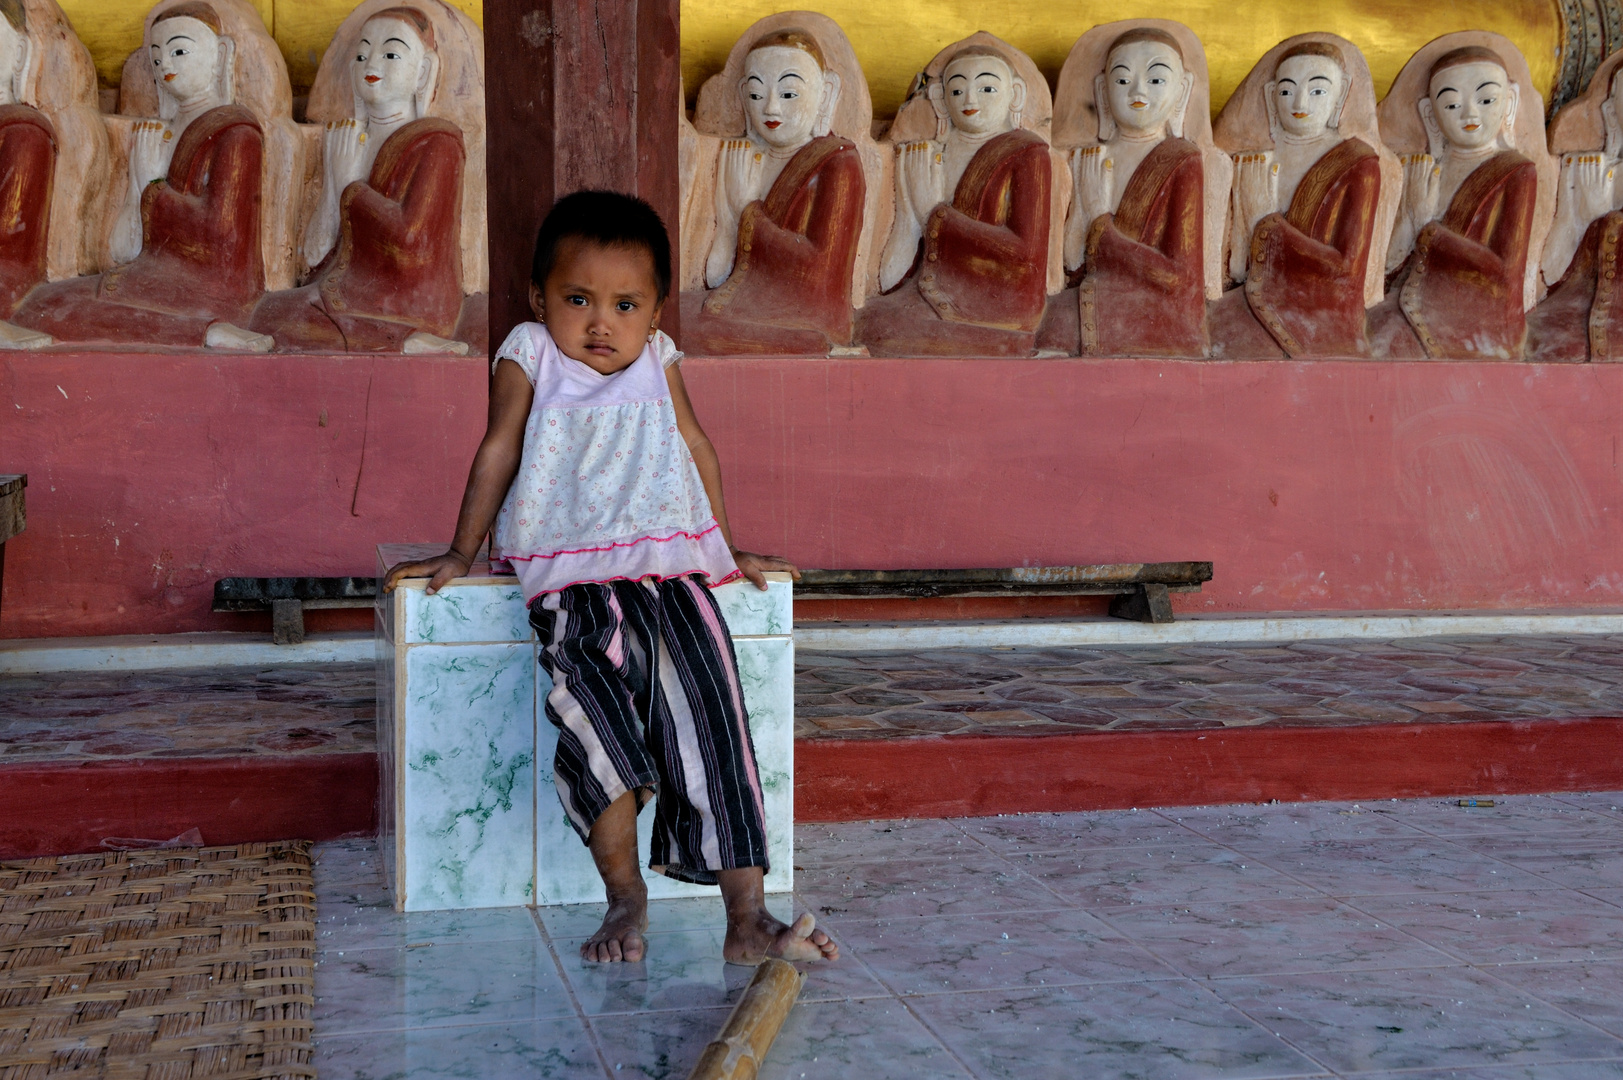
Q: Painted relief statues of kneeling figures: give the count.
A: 9